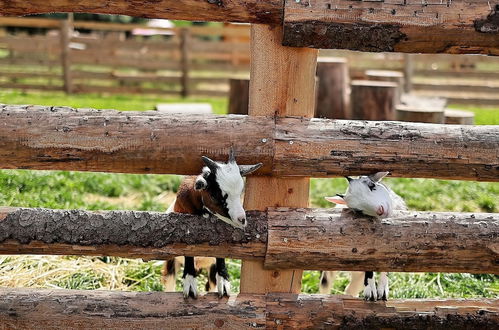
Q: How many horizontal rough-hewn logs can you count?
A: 8